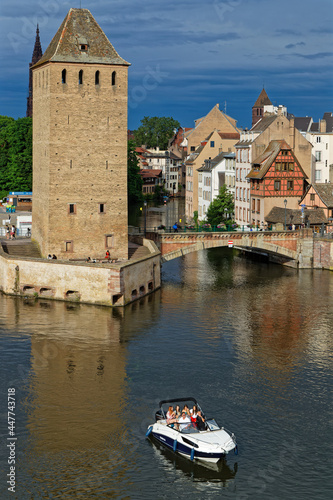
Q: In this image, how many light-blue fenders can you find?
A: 4